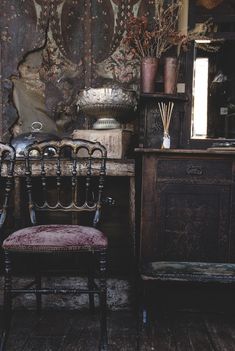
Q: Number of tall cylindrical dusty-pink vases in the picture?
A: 2